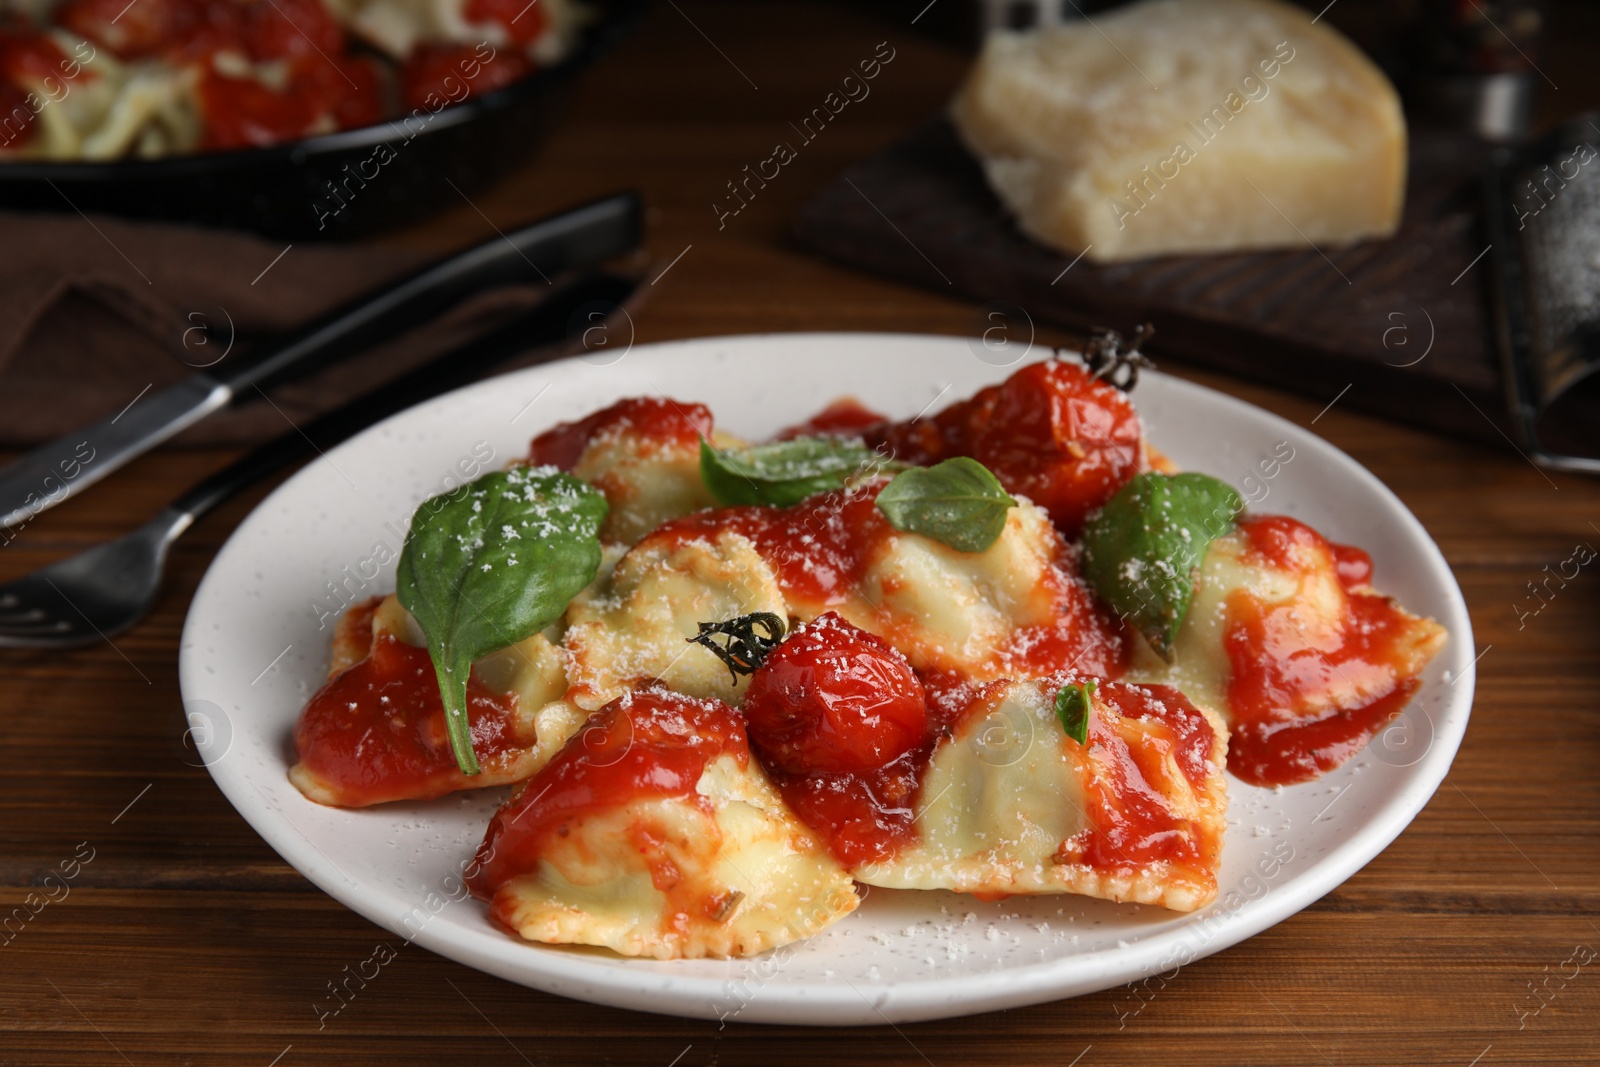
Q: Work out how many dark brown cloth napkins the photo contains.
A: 1